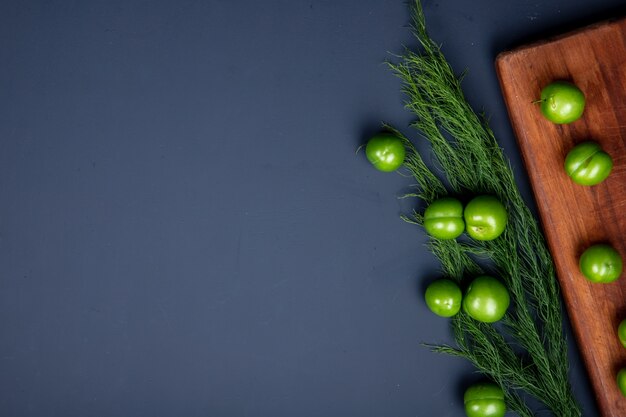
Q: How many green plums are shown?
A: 11